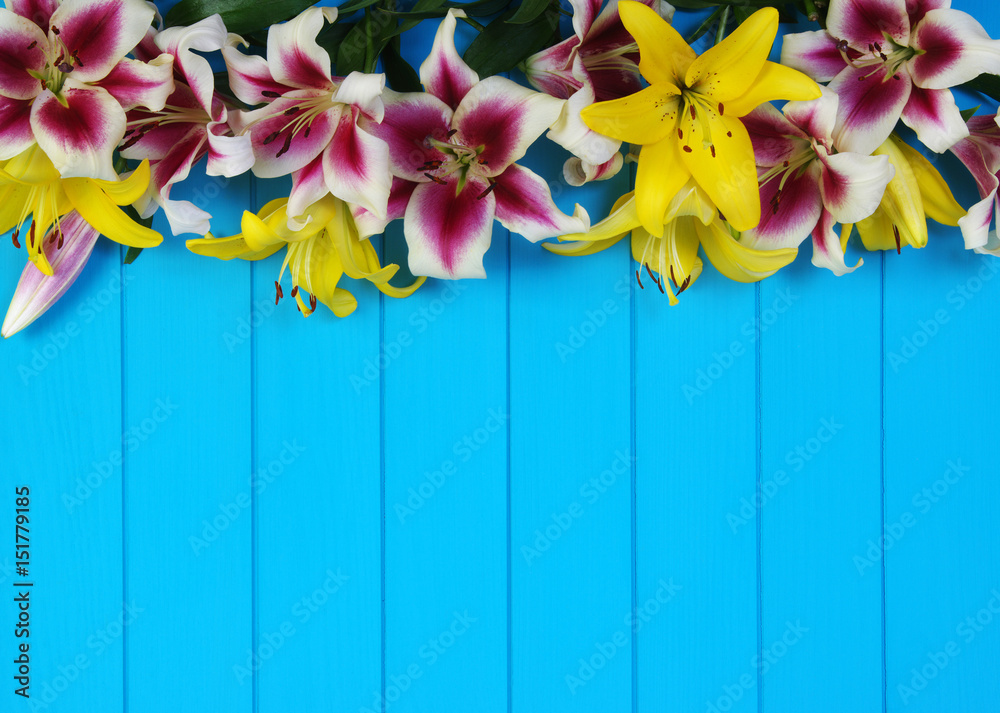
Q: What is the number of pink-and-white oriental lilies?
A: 8